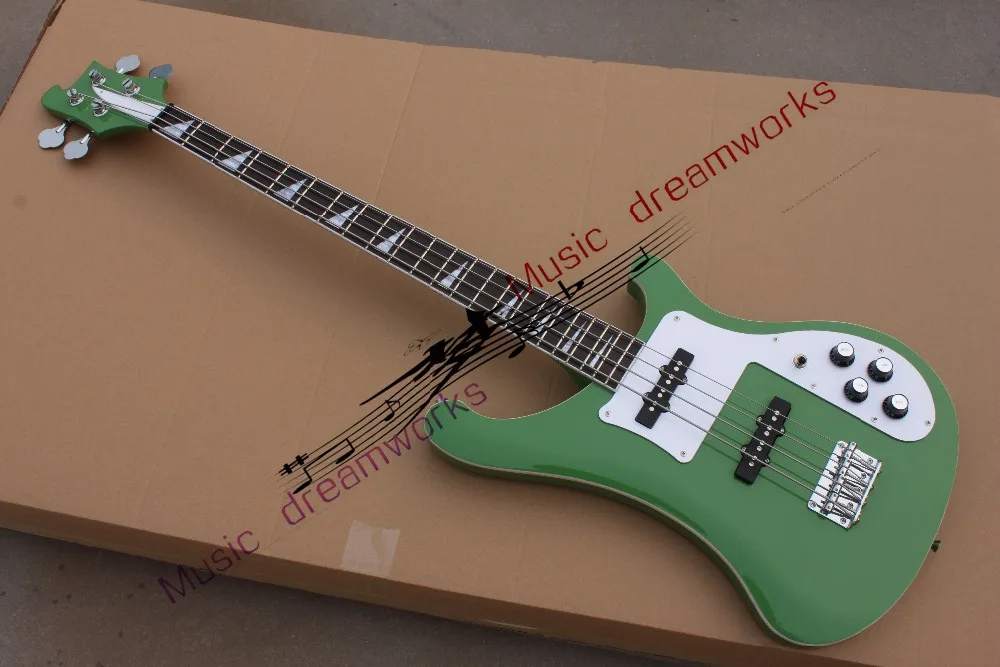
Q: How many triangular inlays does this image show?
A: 10